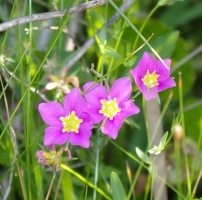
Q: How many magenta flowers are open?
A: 3